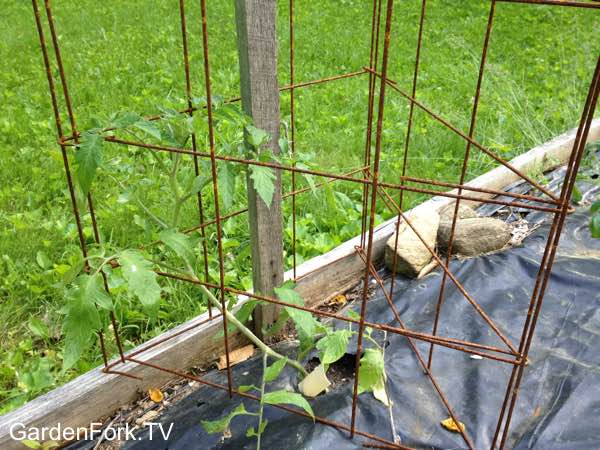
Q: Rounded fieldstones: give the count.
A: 3